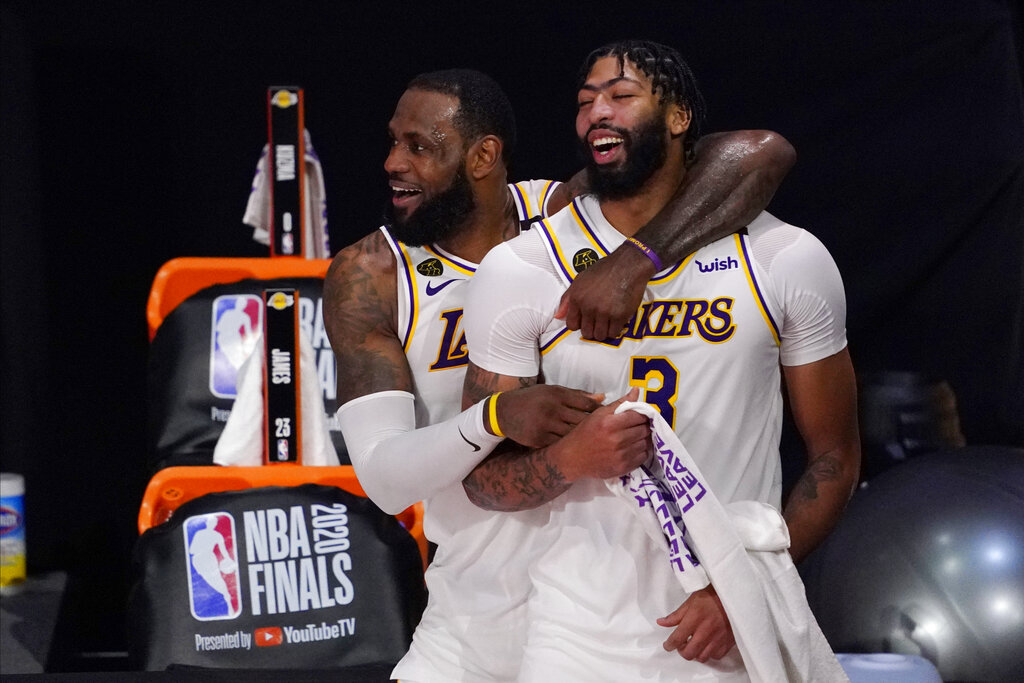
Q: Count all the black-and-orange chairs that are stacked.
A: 2